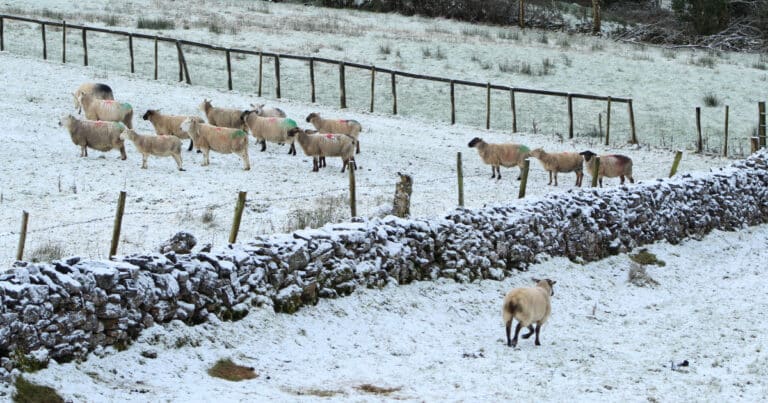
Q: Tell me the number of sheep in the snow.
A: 15